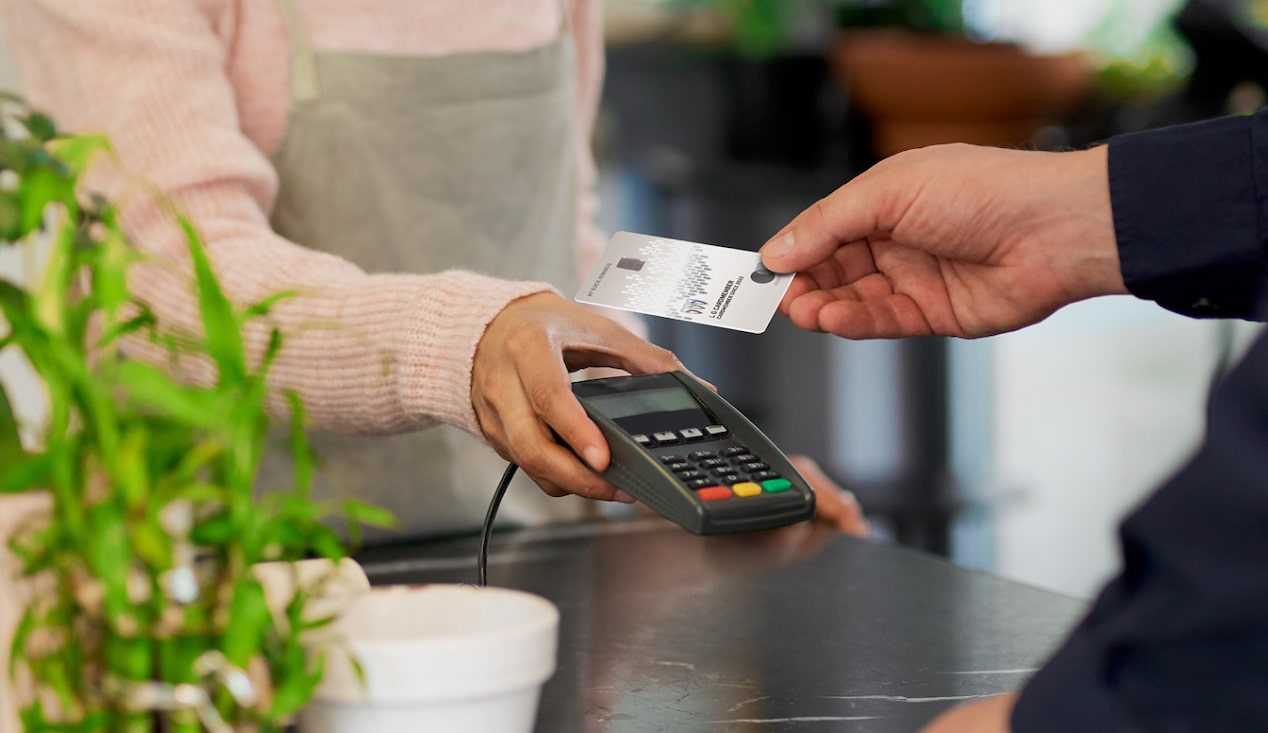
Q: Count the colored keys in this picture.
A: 3